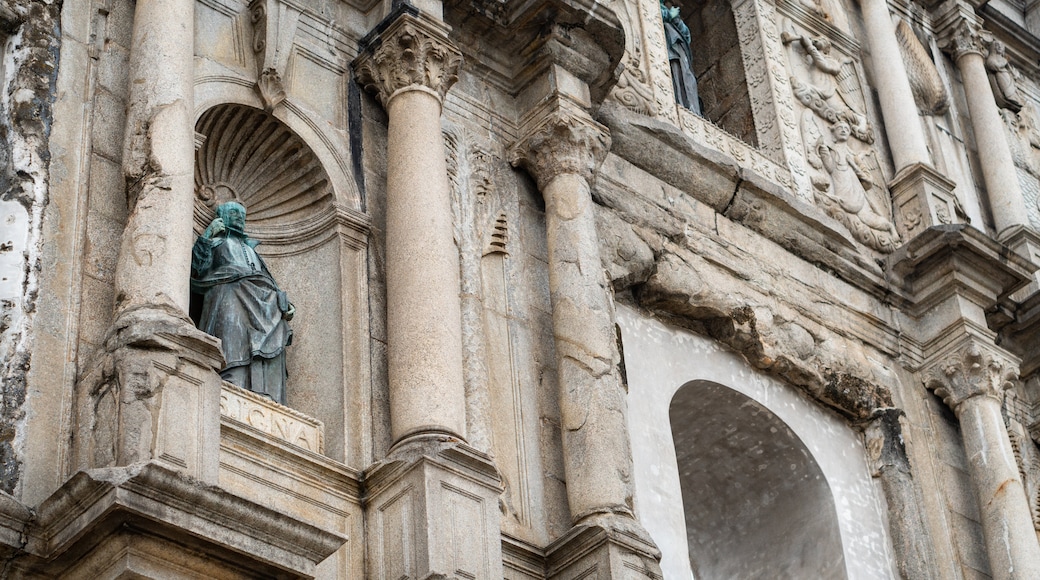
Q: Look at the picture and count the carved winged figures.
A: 2